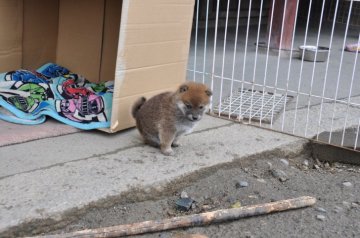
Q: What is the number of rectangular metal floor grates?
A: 1